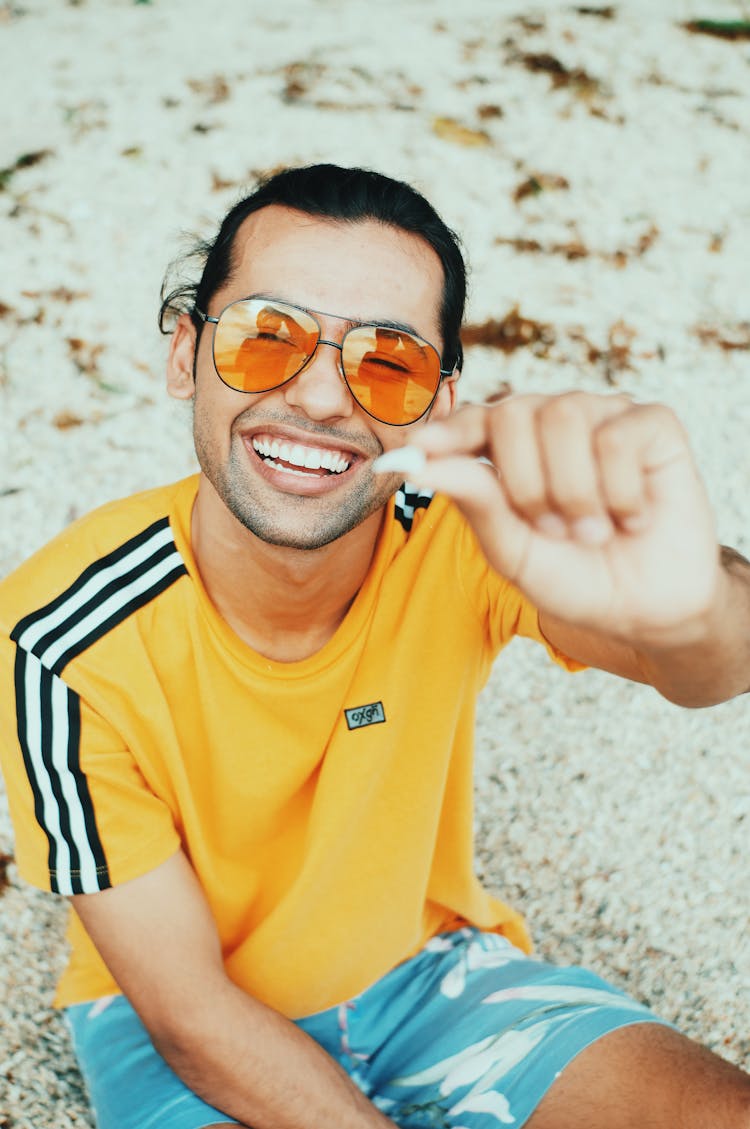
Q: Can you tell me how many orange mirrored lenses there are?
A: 2